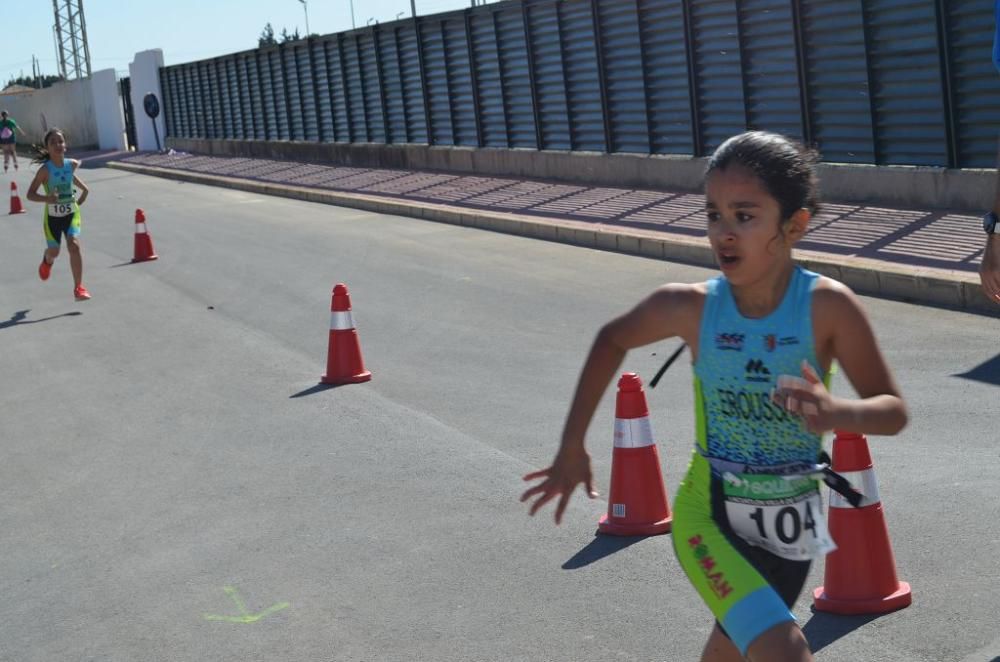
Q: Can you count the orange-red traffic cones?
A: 5